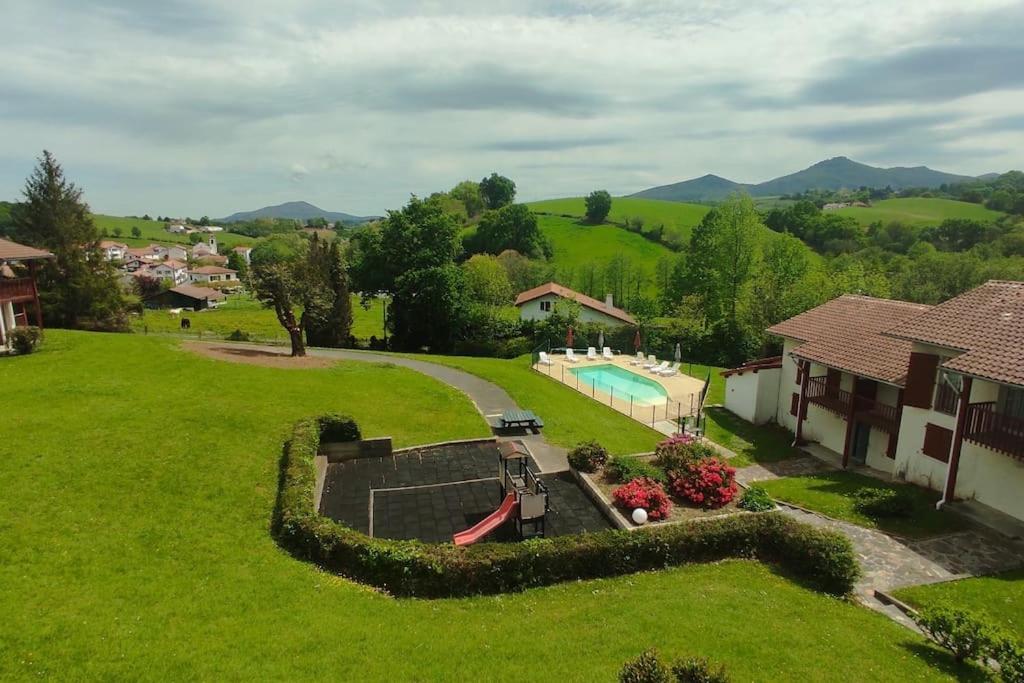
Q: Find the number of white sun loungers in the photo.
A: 8